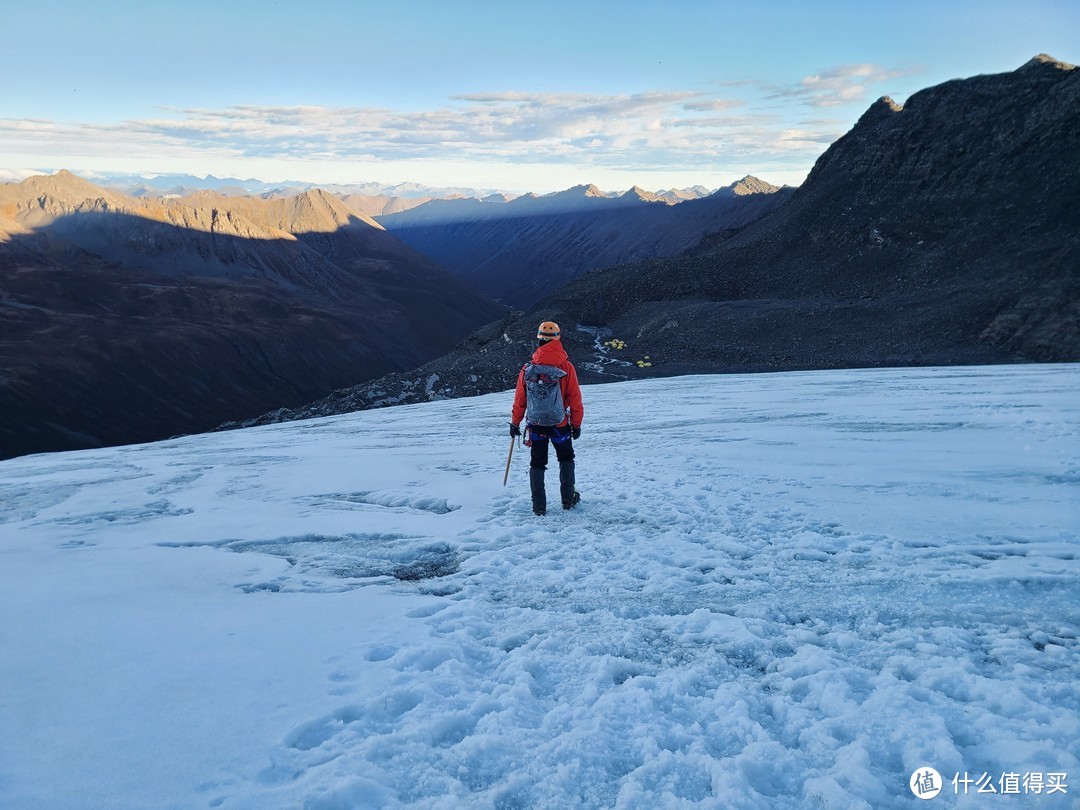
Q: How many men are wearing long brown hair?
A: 0